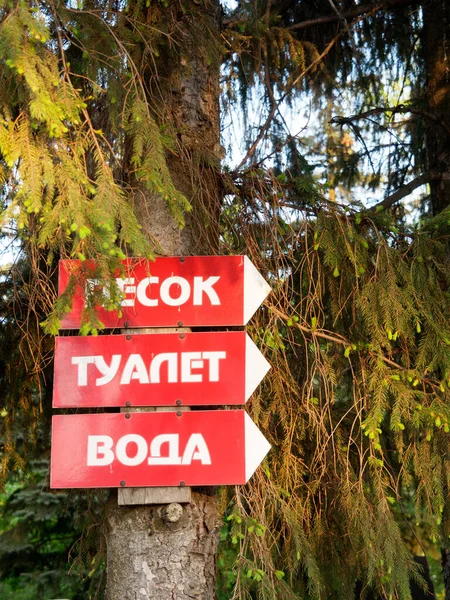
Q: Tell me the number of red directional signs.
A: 3